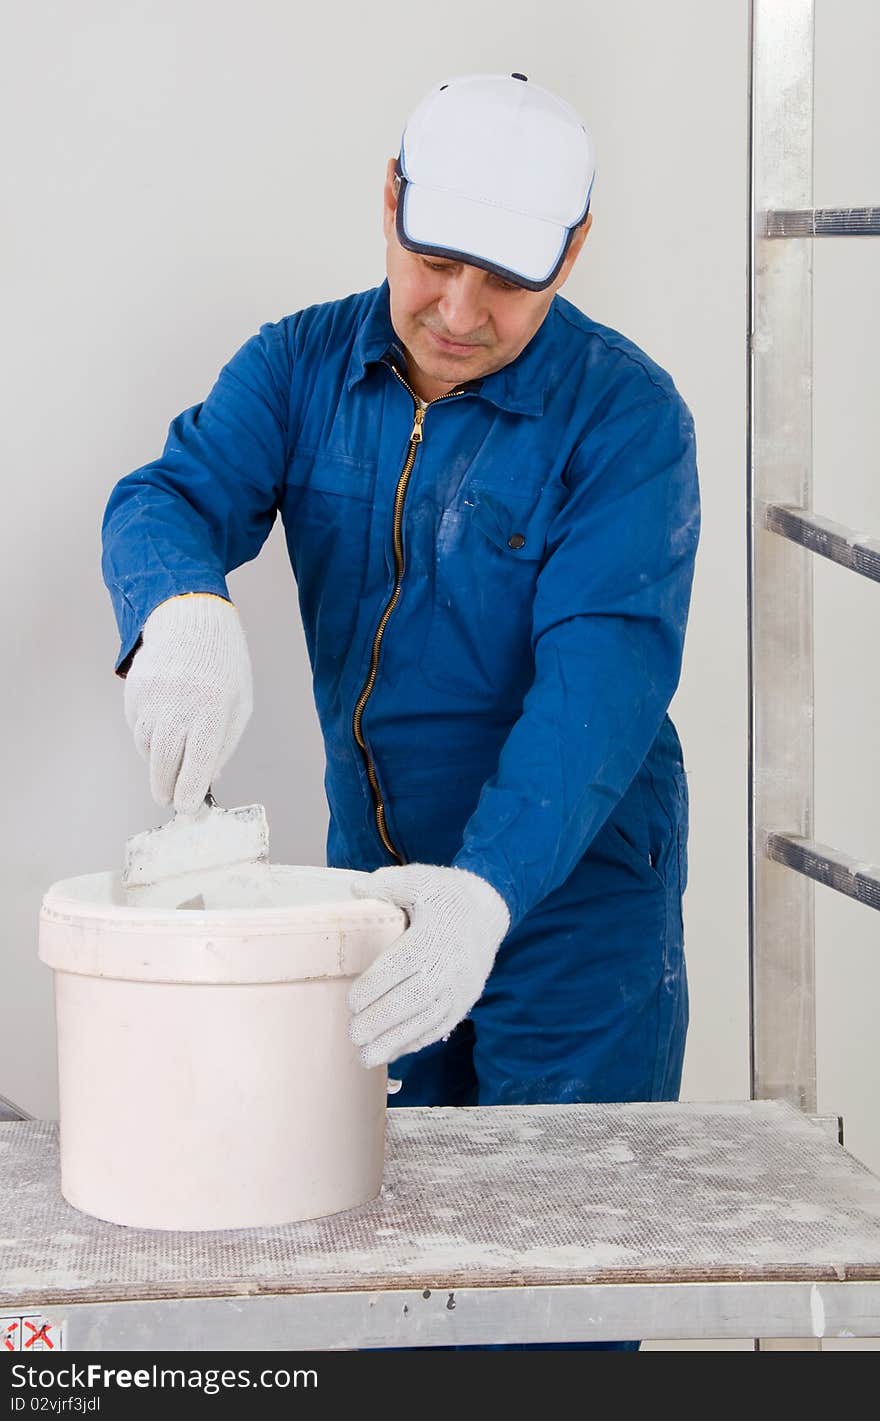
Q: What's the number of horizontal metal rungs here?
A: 3